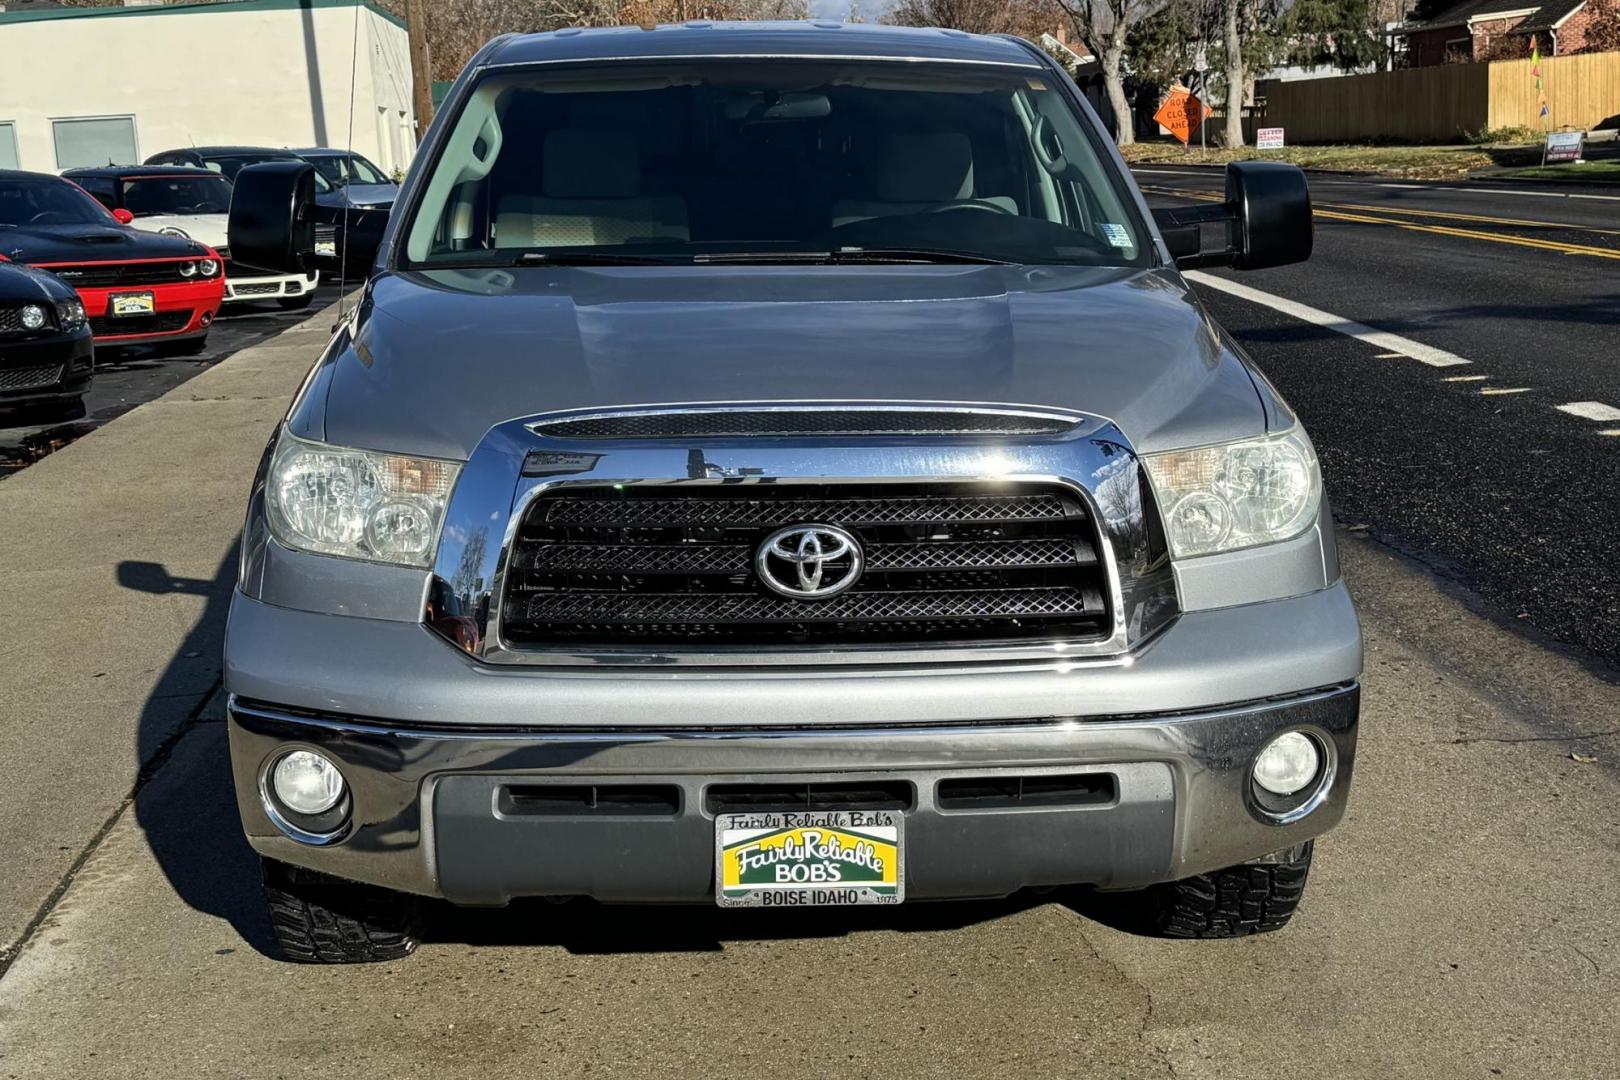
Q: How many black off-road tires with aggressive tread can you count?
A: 2